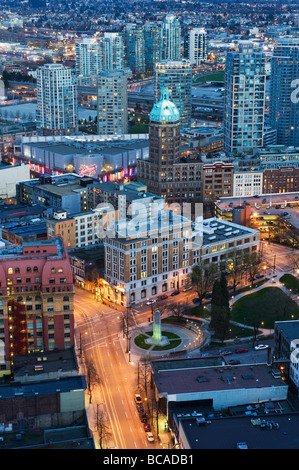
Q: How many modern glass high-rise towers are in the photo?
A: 11